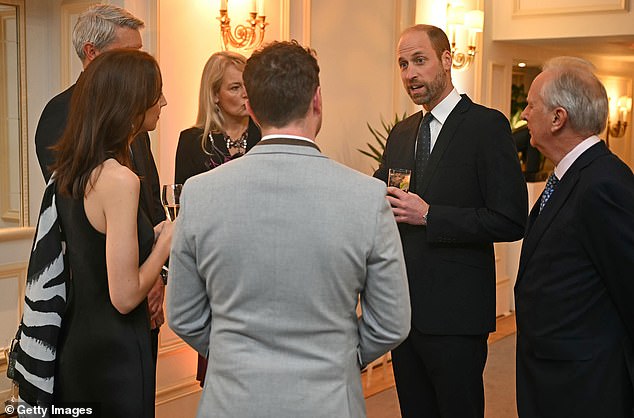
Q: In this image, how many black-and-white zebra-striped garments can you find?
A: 1